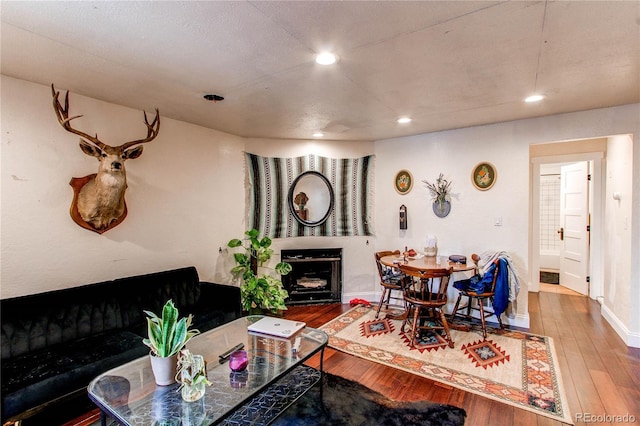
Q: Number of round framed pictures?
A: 2